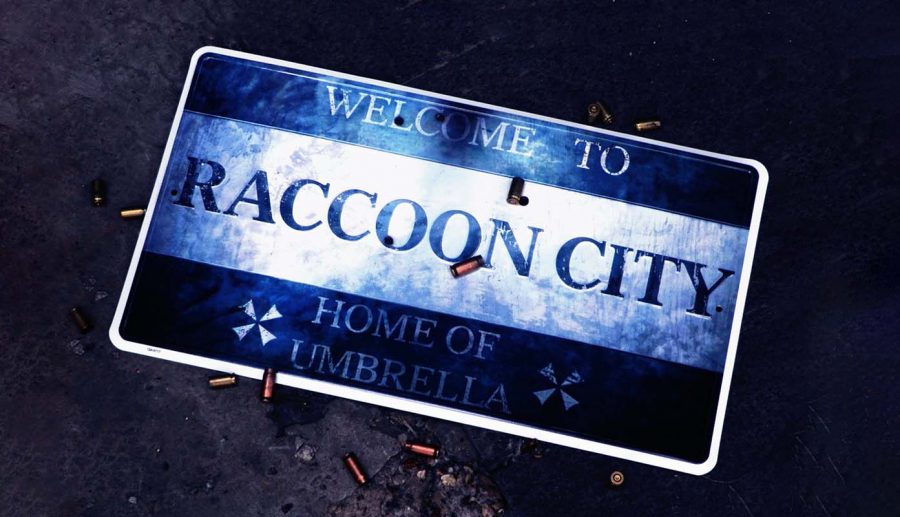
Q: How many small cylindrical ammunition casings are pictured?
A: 13